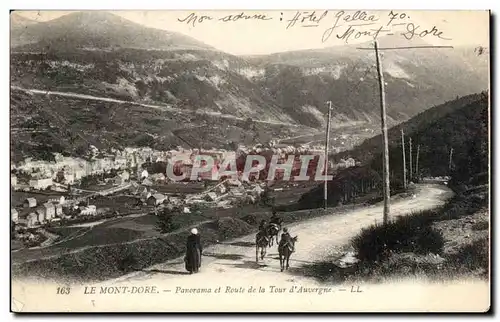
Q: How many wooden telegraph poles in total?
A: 6